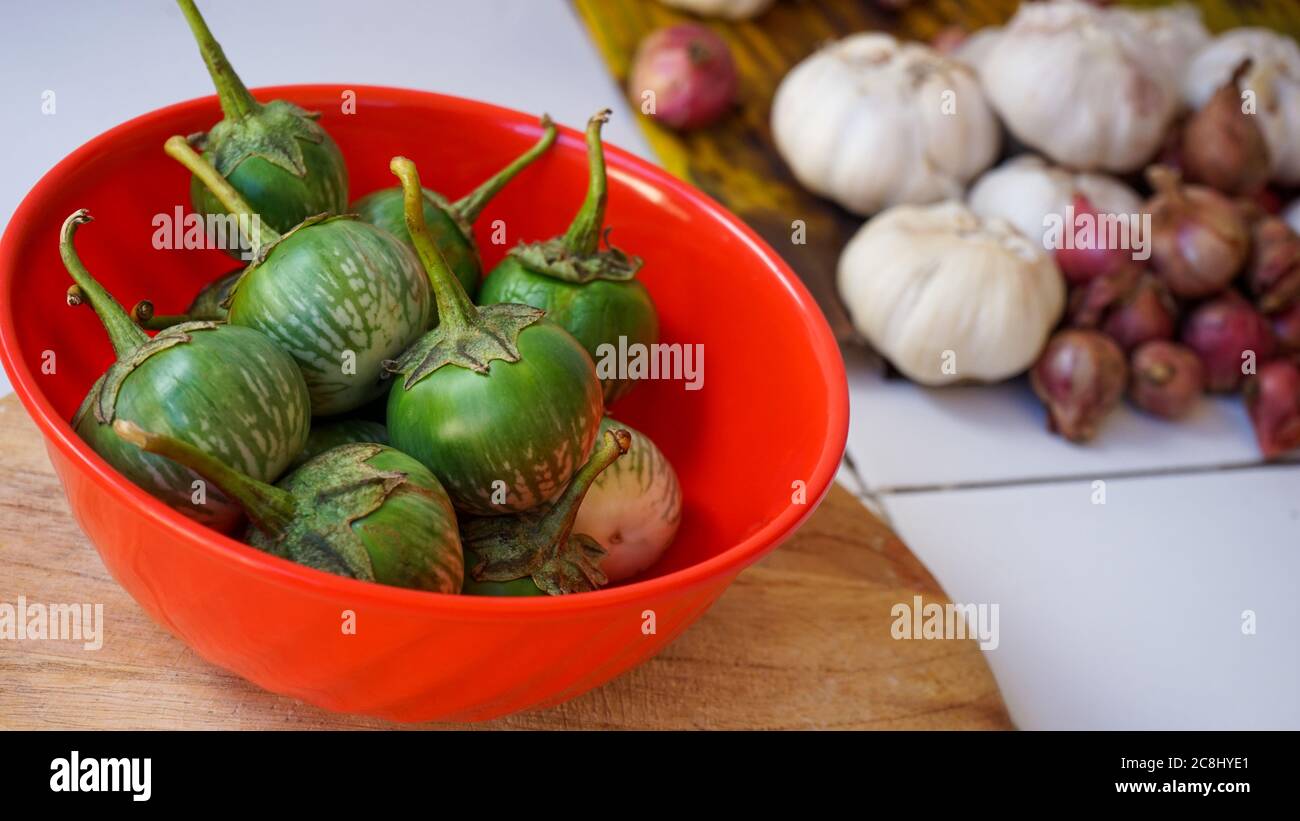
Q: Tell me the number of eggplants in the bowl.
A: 11